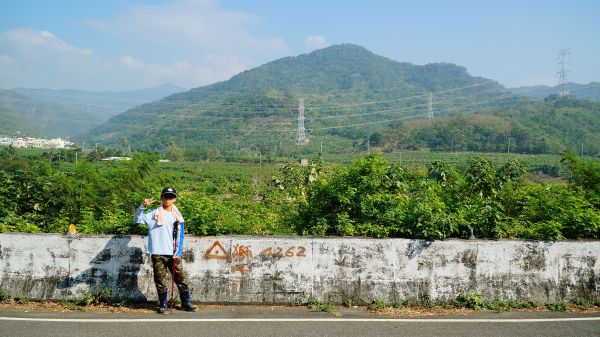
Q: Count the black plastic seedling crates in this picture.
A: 0